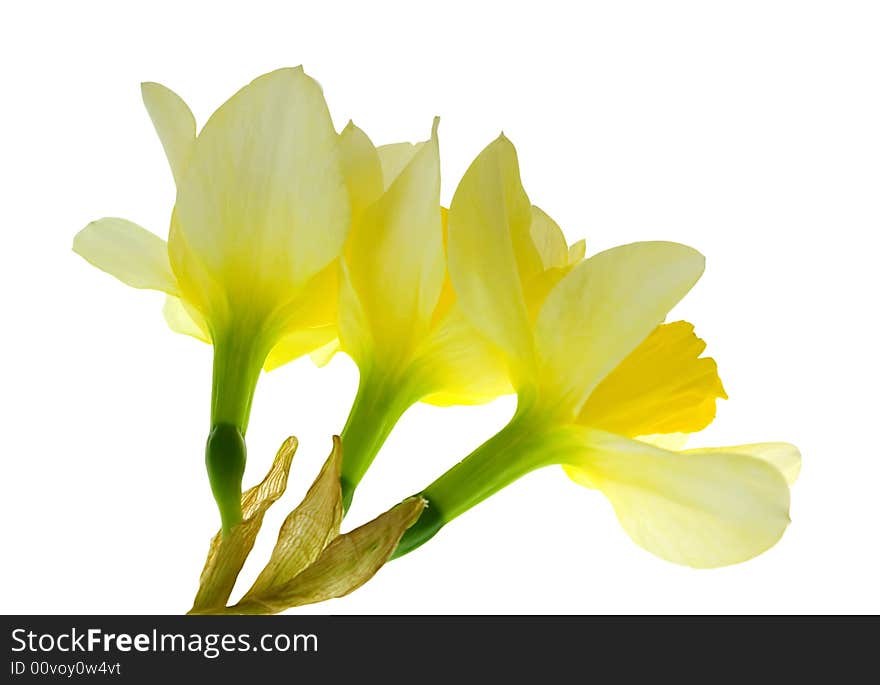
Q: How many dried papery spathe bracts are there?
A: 3